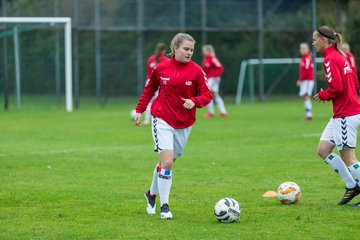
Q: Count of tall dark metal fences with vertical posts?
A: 1